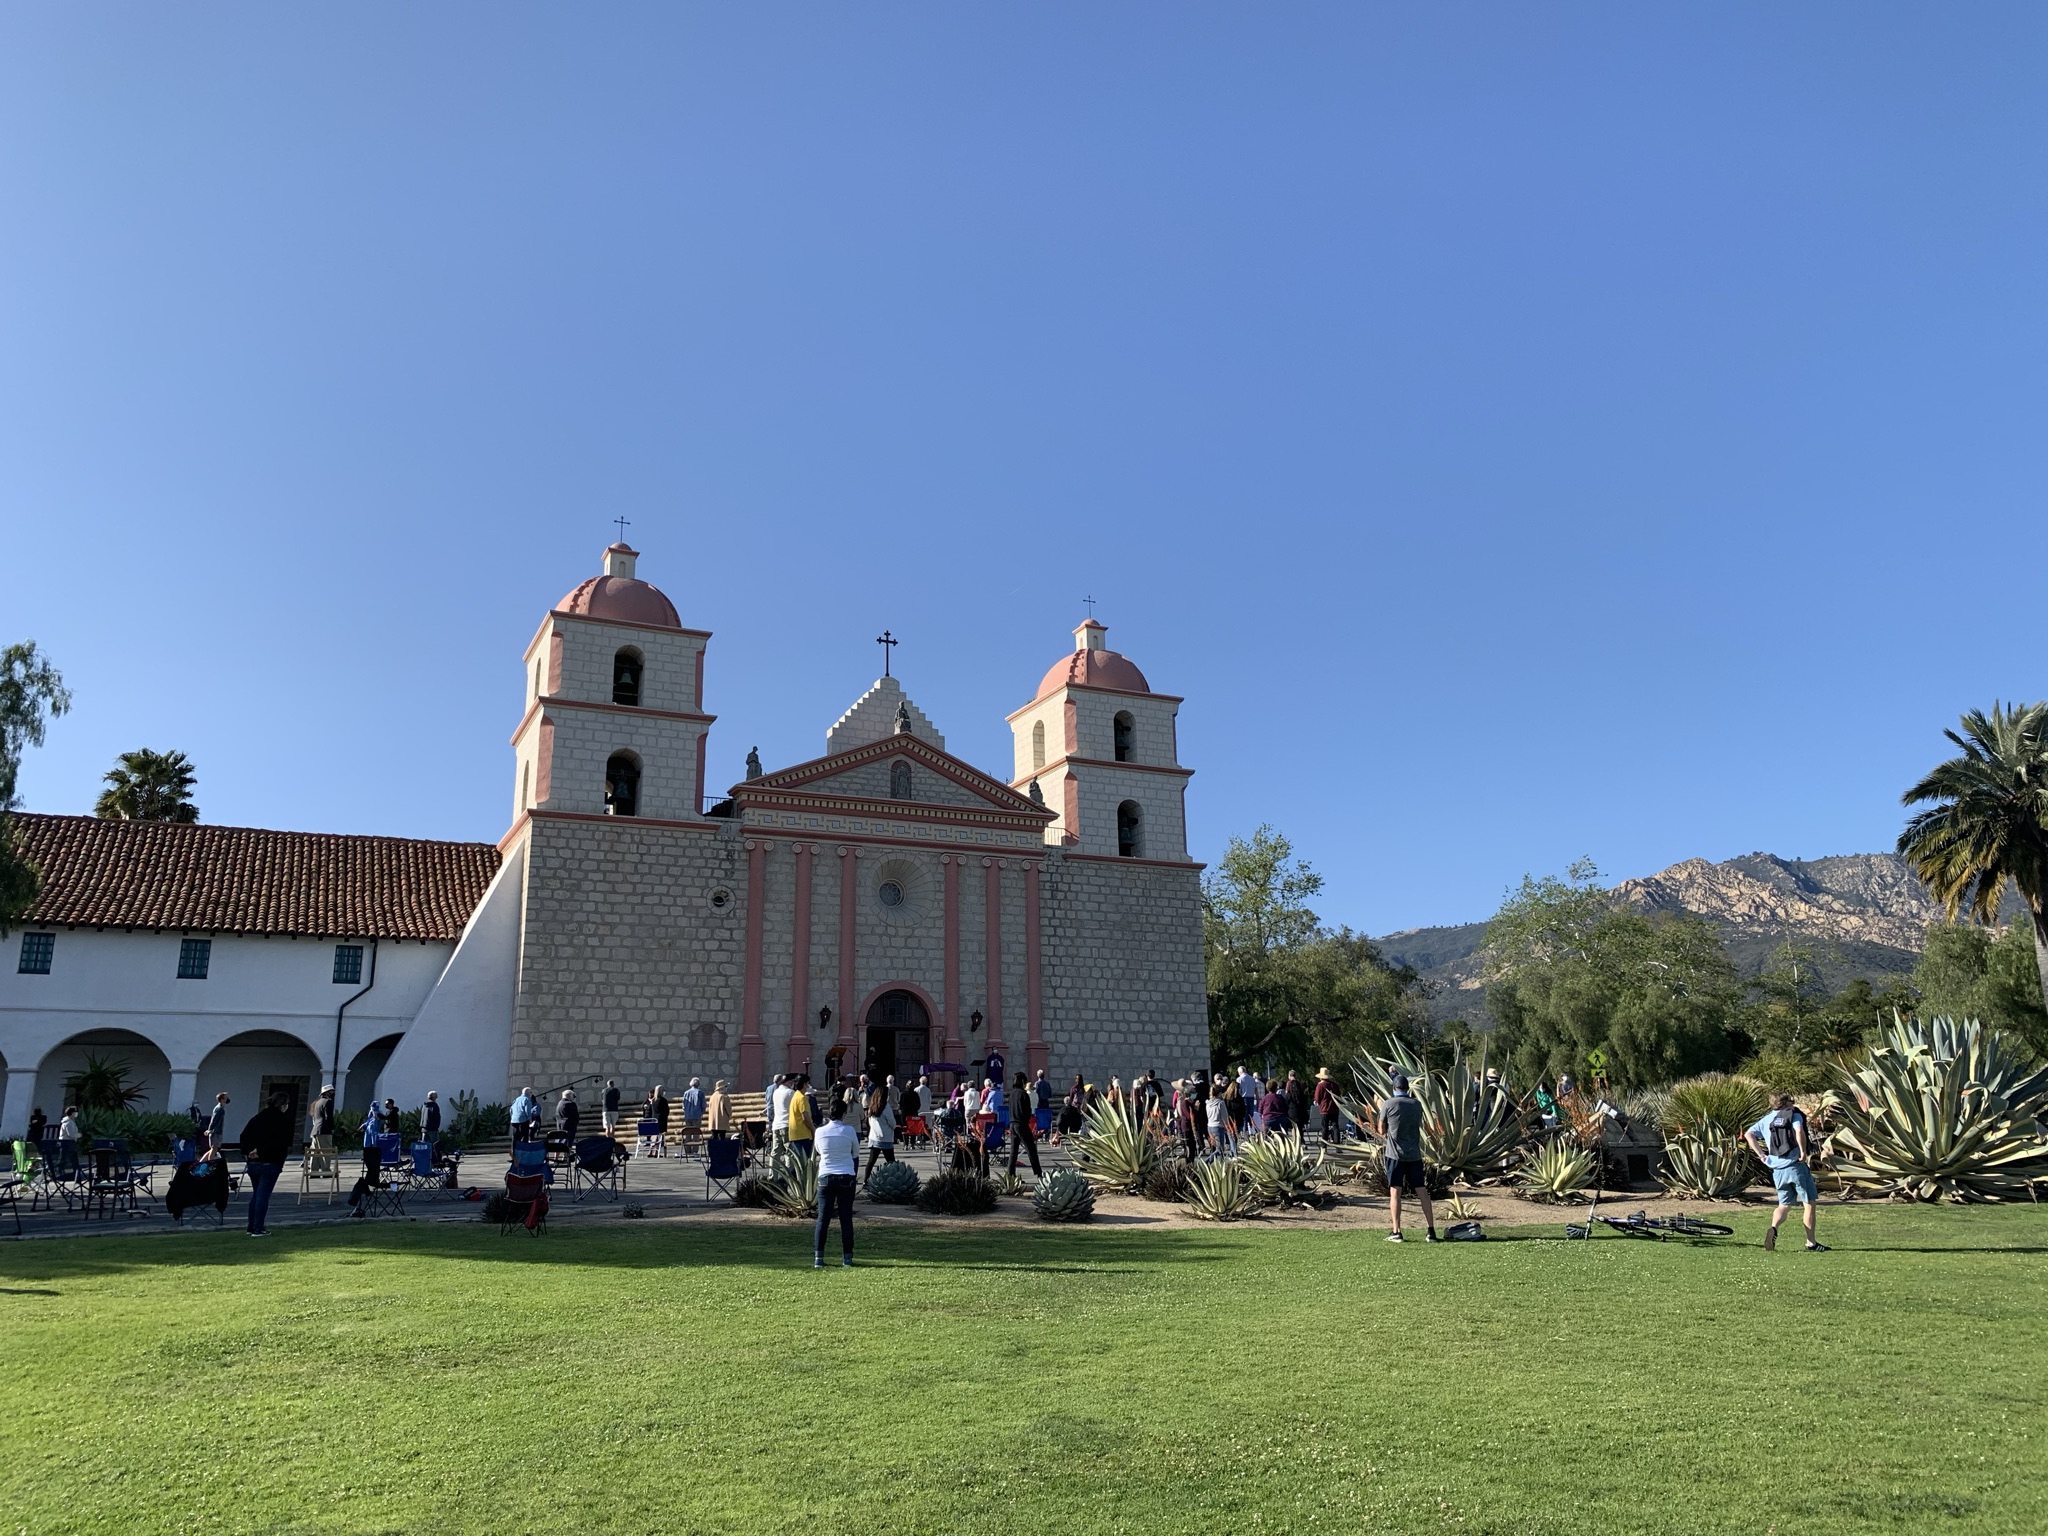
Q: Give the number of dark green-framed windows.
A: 3